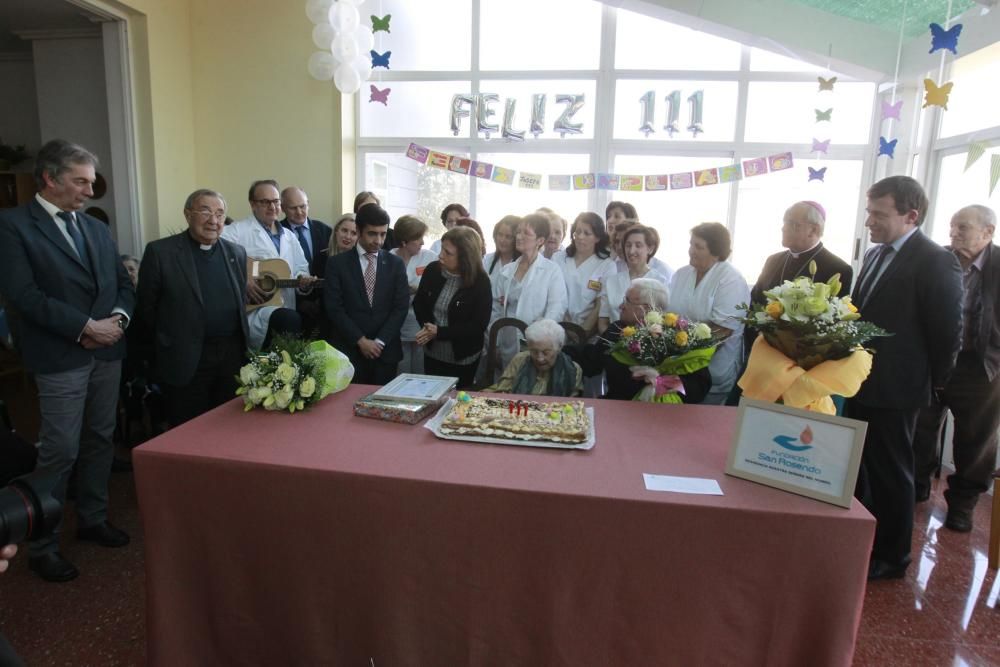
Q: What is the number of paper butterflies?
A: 11